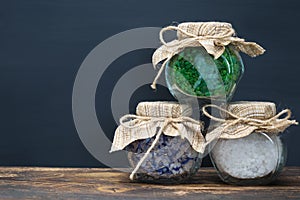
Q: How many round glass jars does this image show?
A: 3